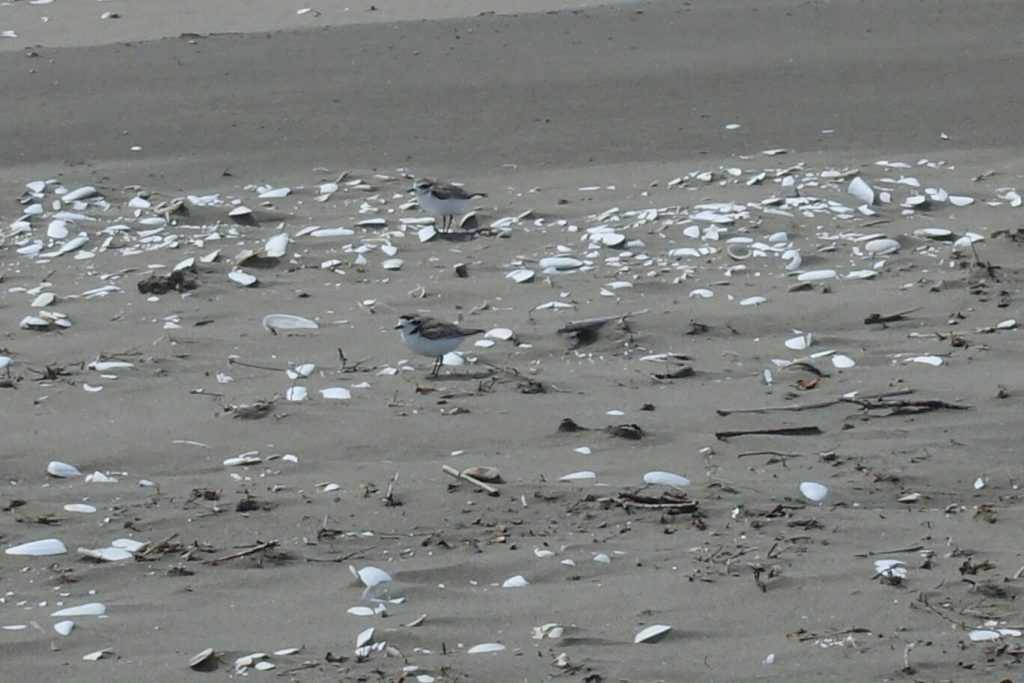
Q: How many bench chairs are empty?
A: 0